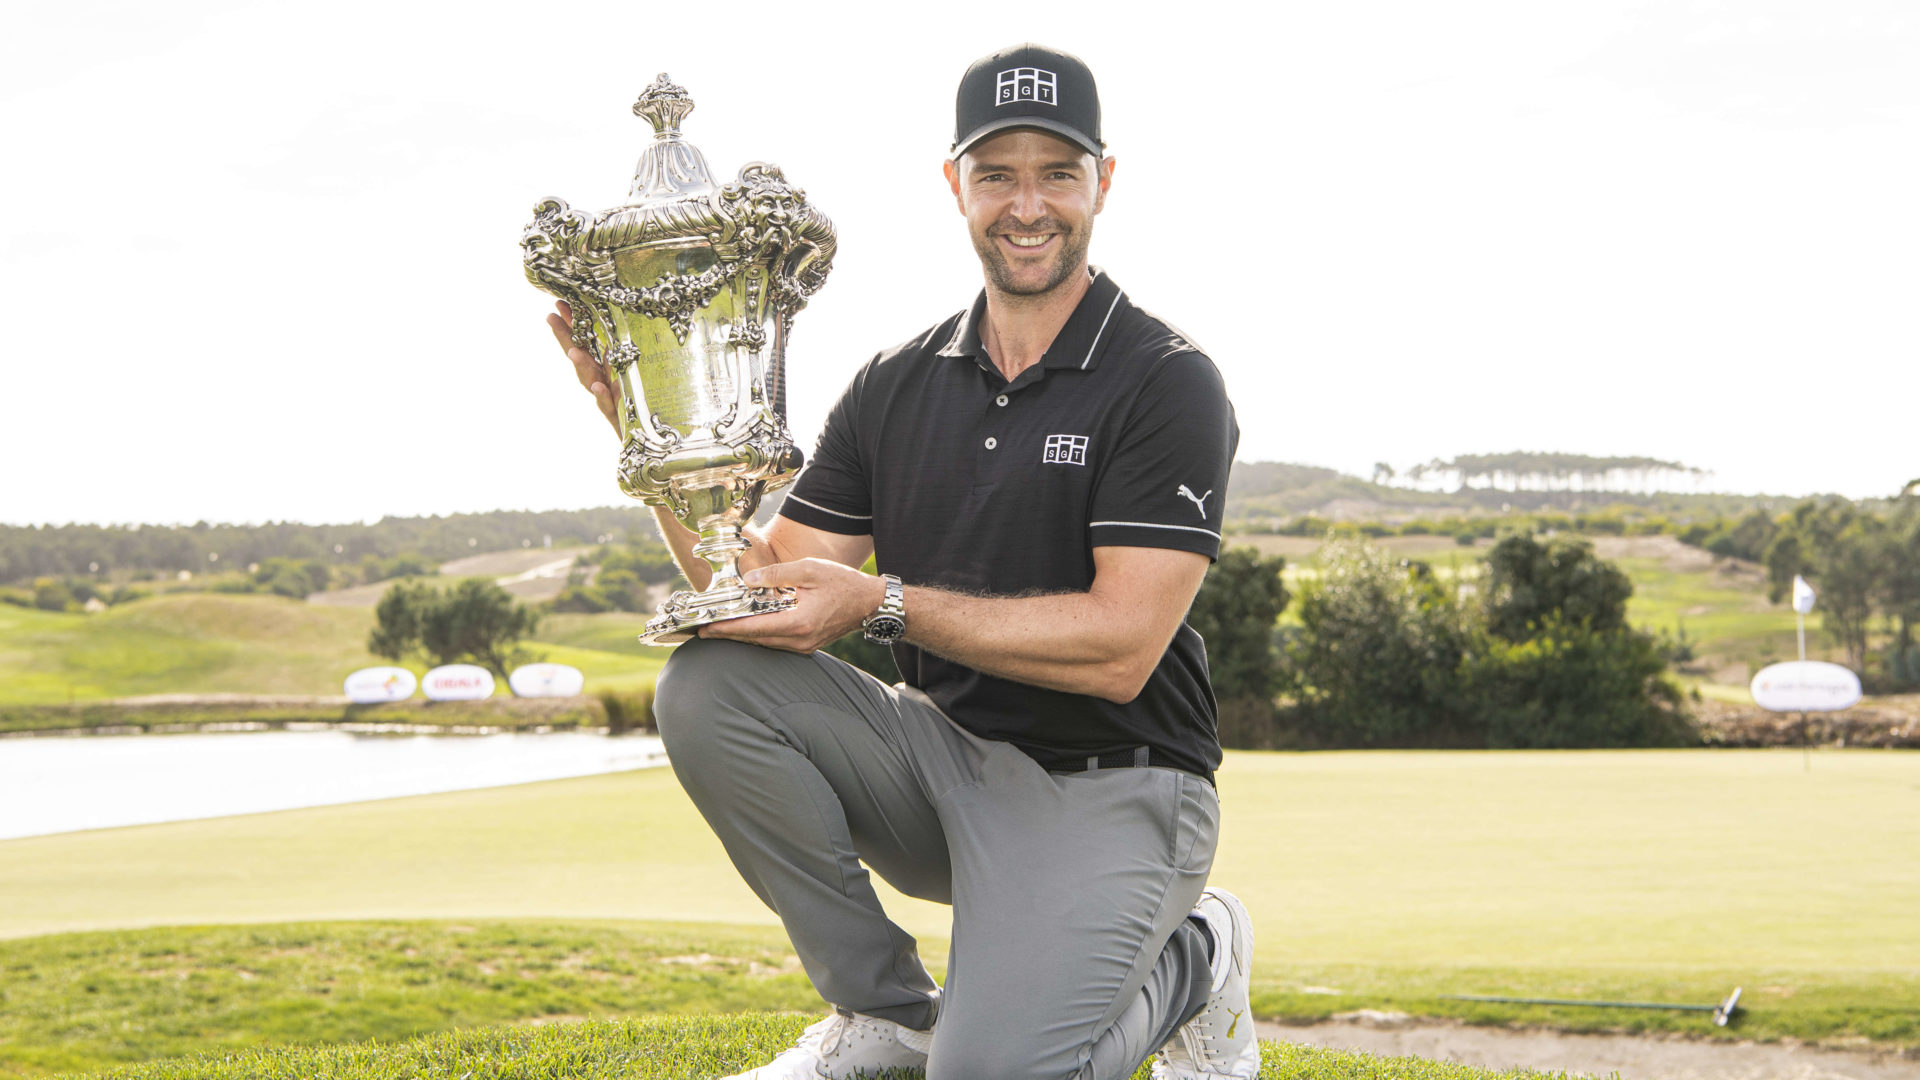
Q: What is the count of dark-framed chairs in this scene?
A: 0